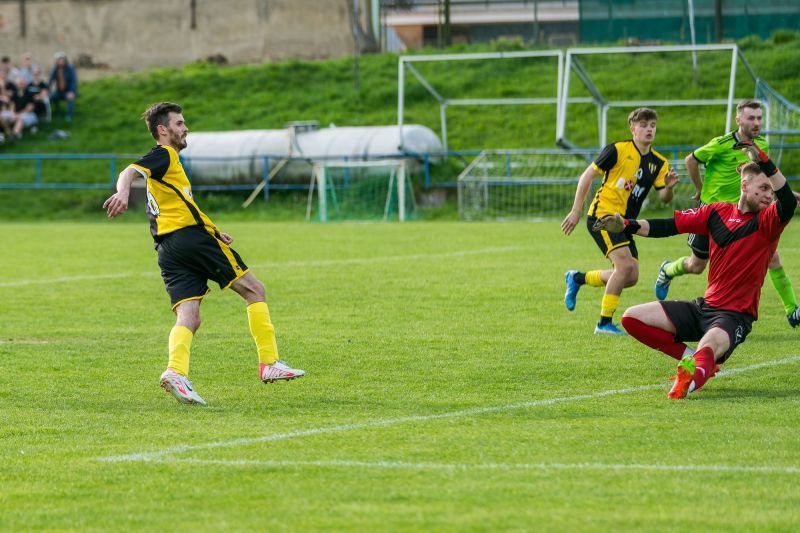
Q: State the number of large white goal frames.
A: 2